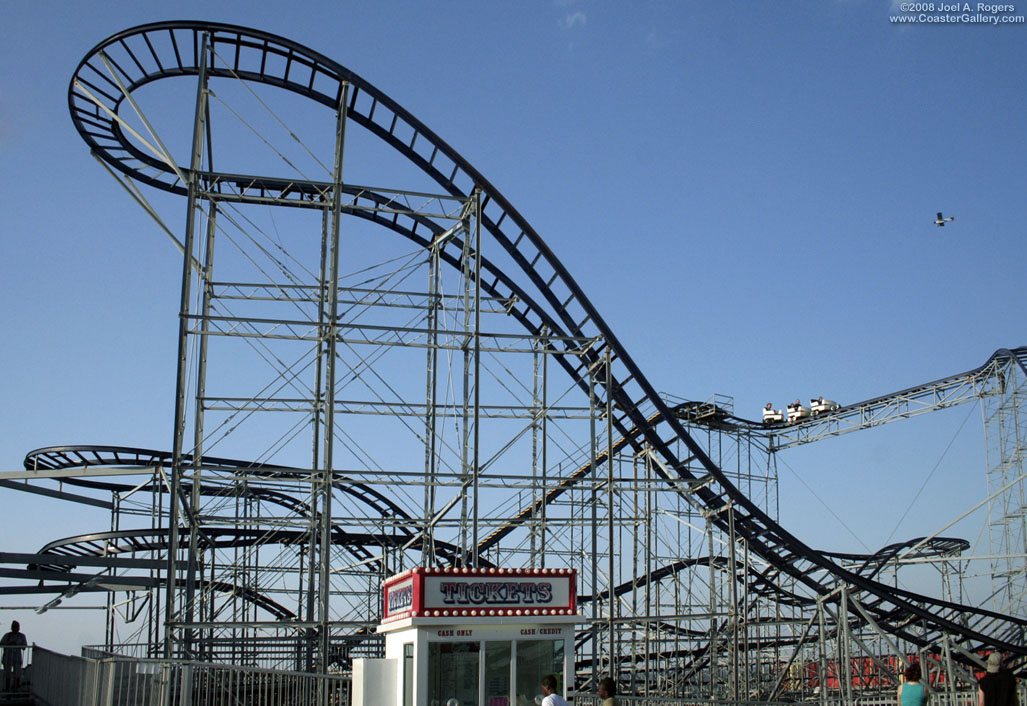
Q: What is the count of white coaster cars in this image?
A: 3